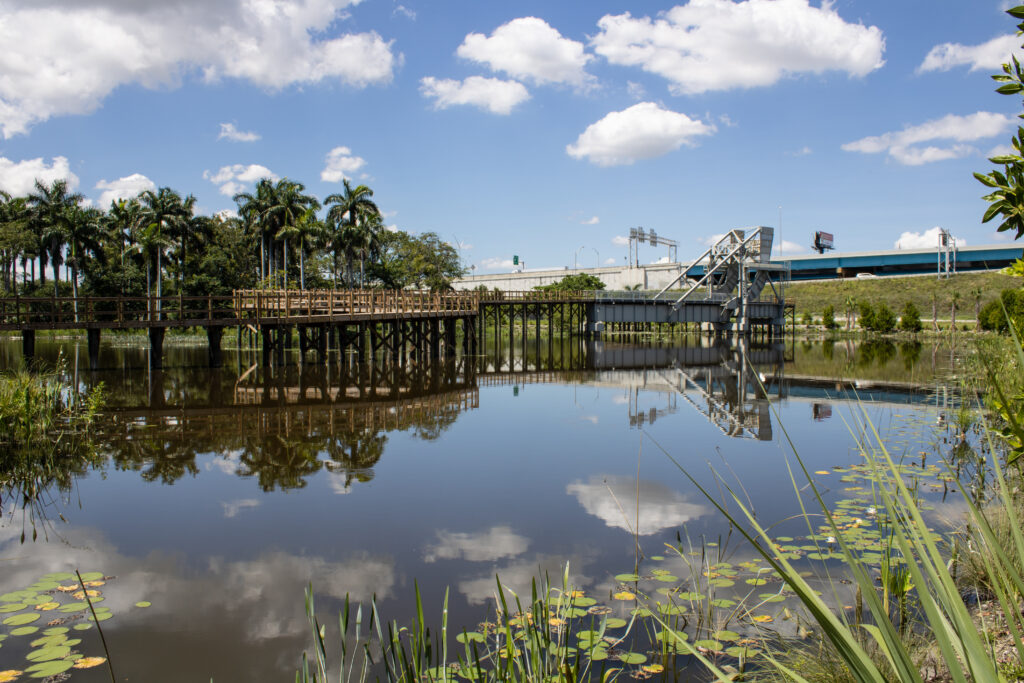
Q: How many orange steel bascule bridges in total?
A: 0